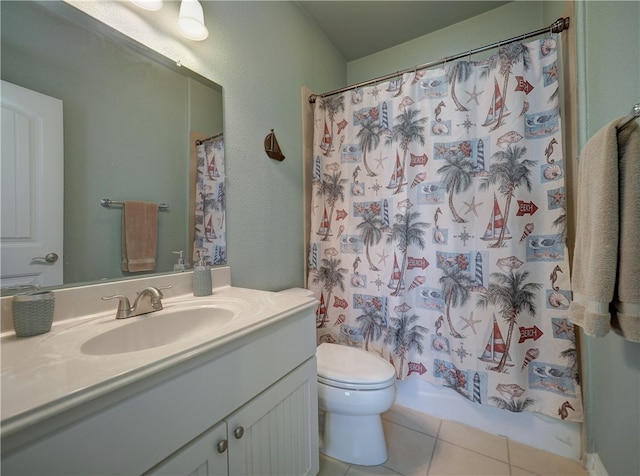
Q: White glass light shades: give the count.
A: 2